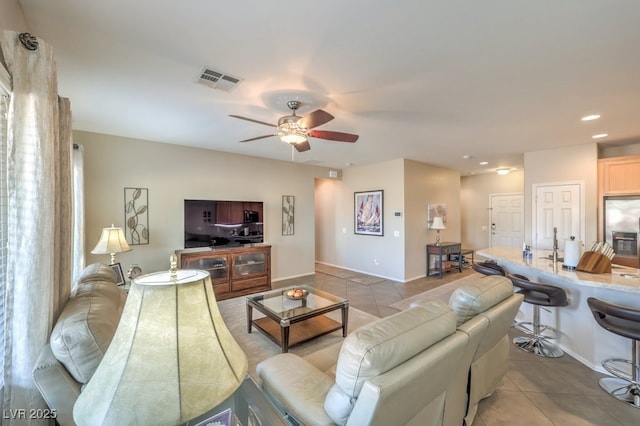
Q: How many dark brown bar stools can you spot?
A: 3